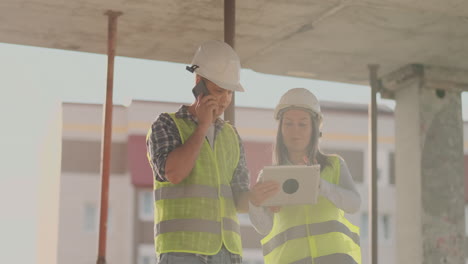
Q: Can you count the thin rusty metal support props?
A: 3